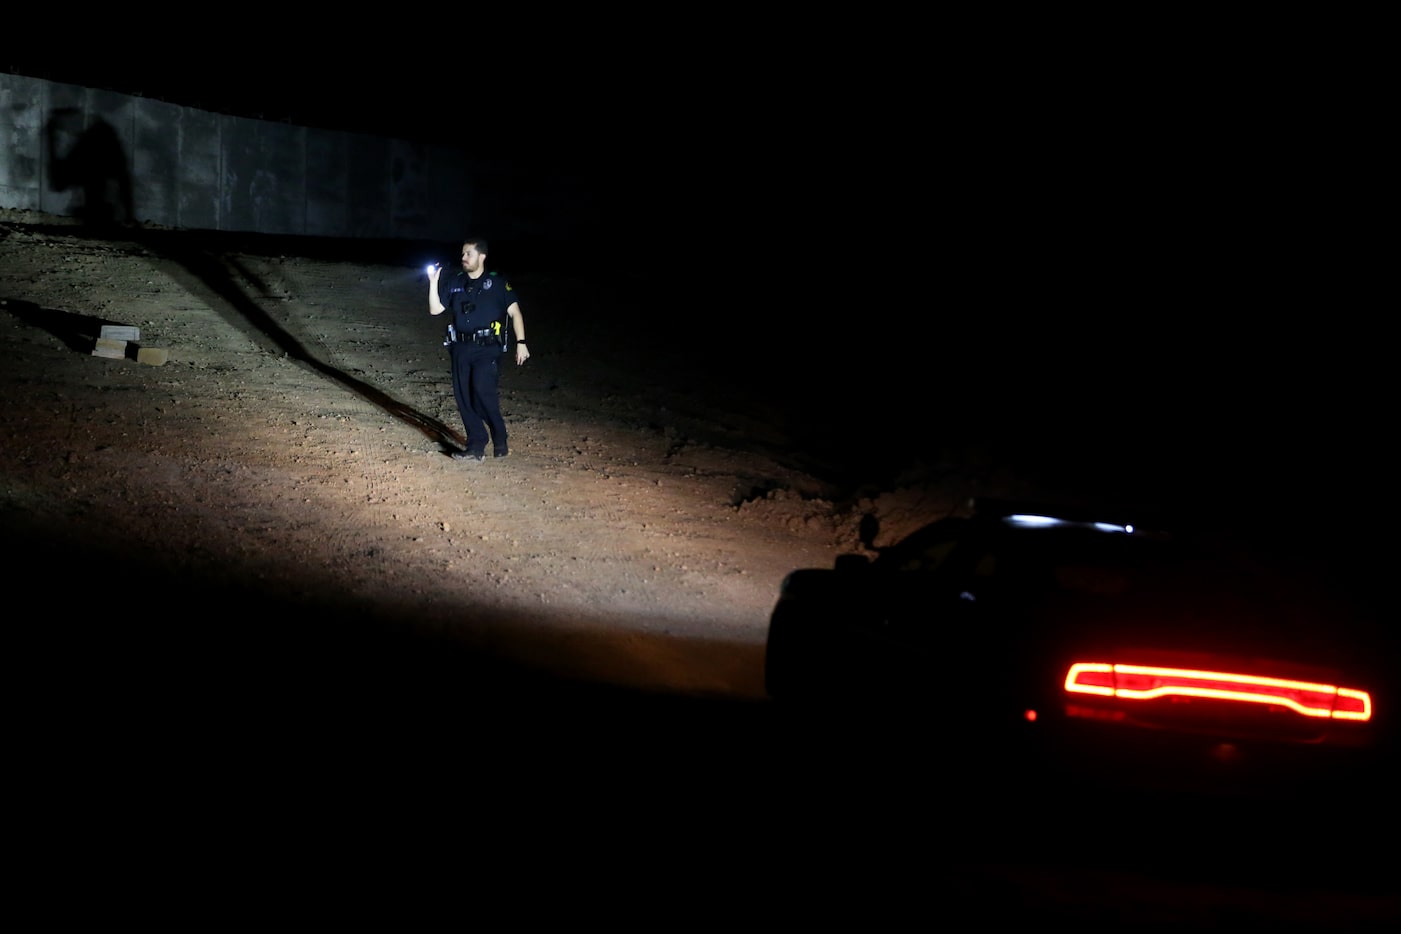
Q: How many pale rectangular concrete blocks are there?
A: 3